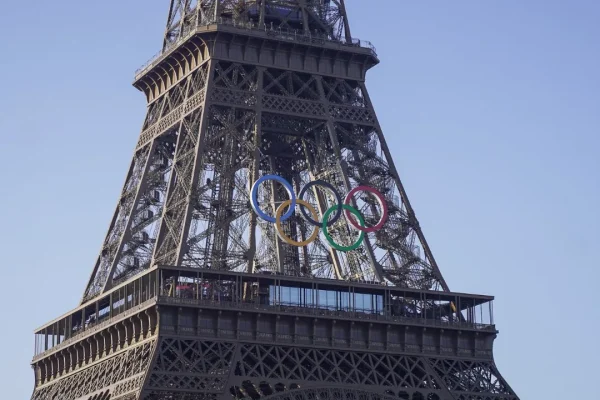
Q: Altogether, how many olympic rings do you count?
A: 5